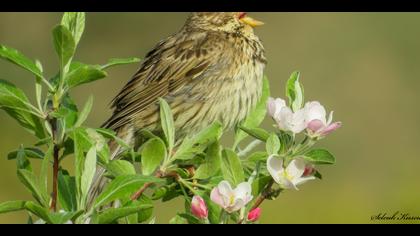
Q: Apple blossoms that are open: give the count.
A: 4